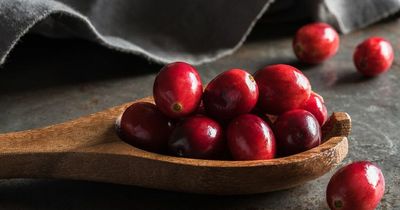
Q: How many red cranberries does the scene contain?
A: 11